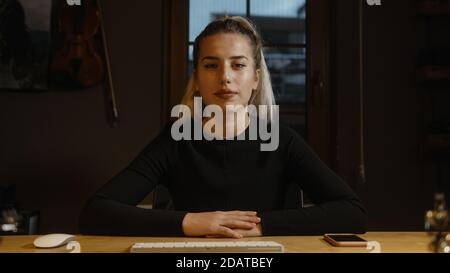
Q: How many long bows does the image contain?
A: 1